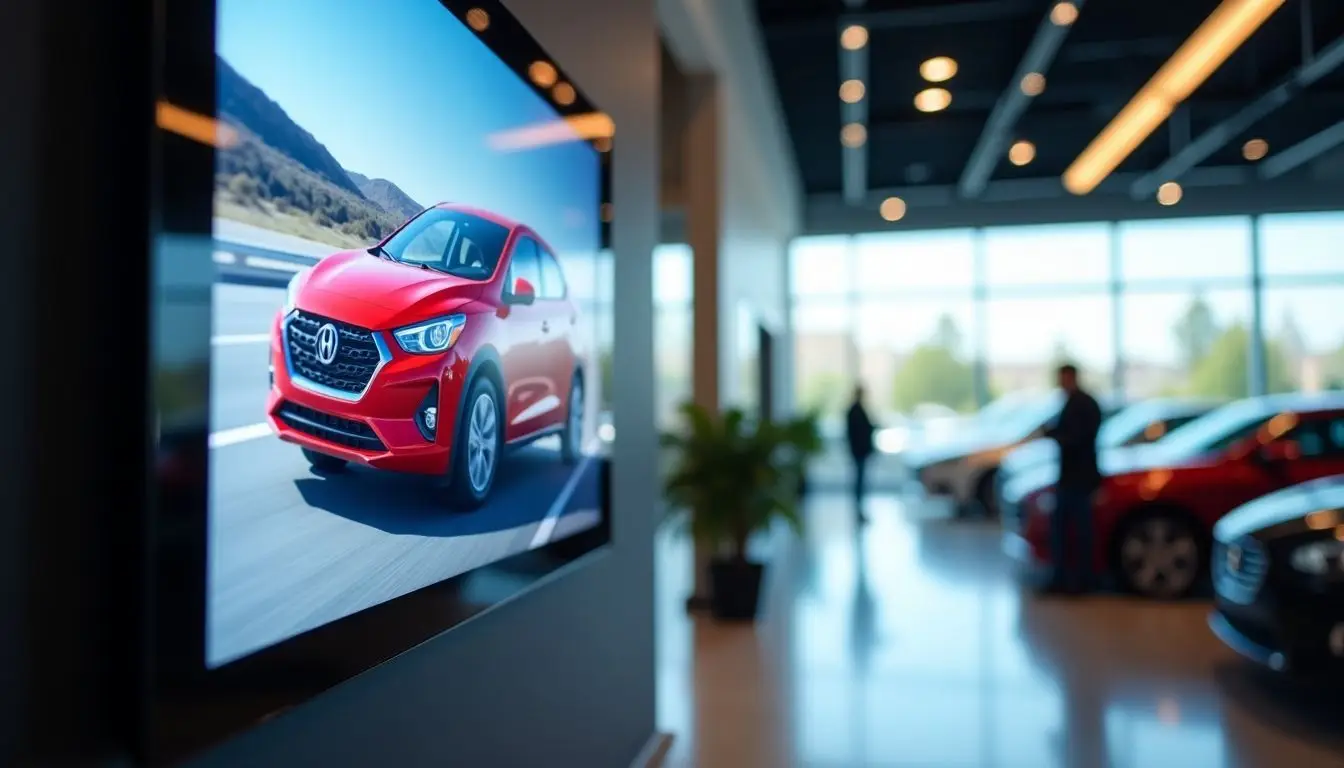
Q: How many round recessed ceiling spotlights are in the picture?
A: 11